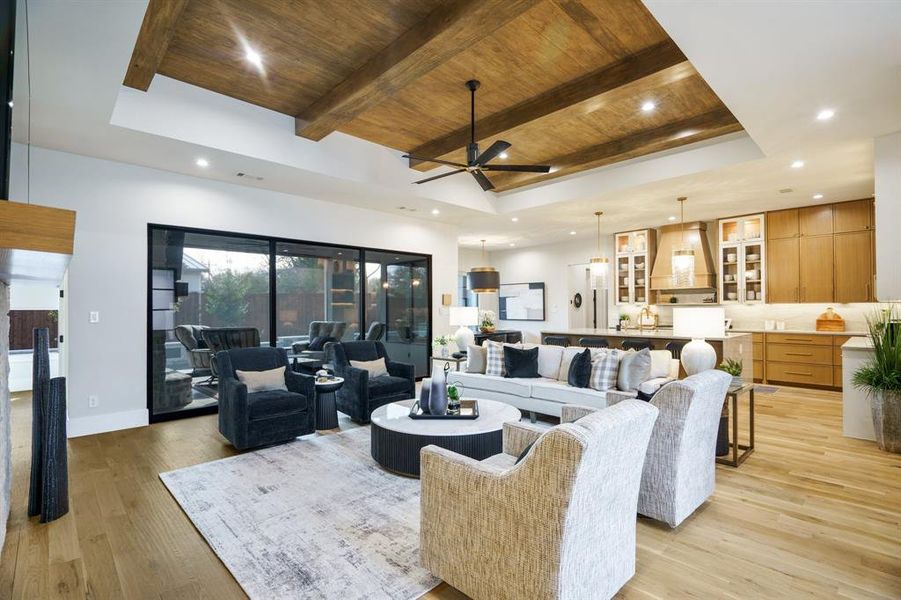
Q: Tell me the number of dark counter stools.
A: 4